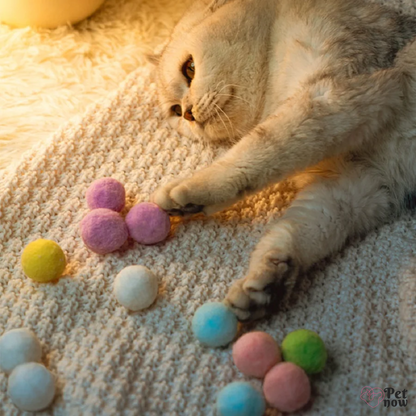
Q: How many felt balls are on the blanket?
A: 12